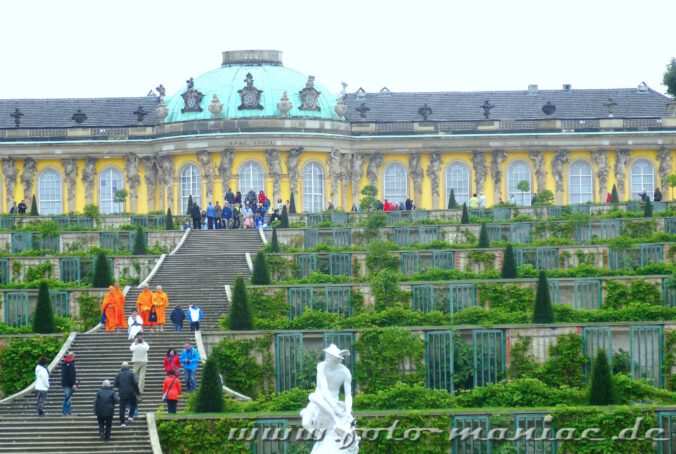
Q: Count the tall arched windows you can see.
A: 10